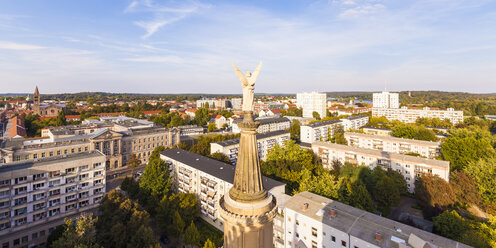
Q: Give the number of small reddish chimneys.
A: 3